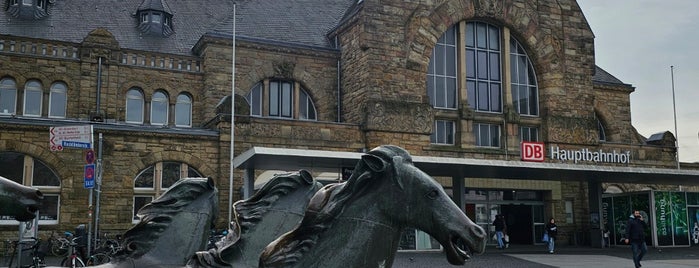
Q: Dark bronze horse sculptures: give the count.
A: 4